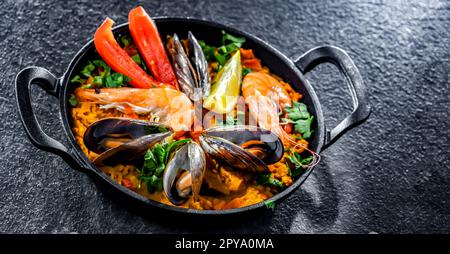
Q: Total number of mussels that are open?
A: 4